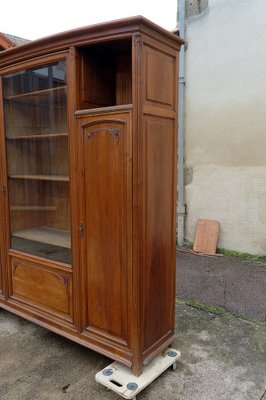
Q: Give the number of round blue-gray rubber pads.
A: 3